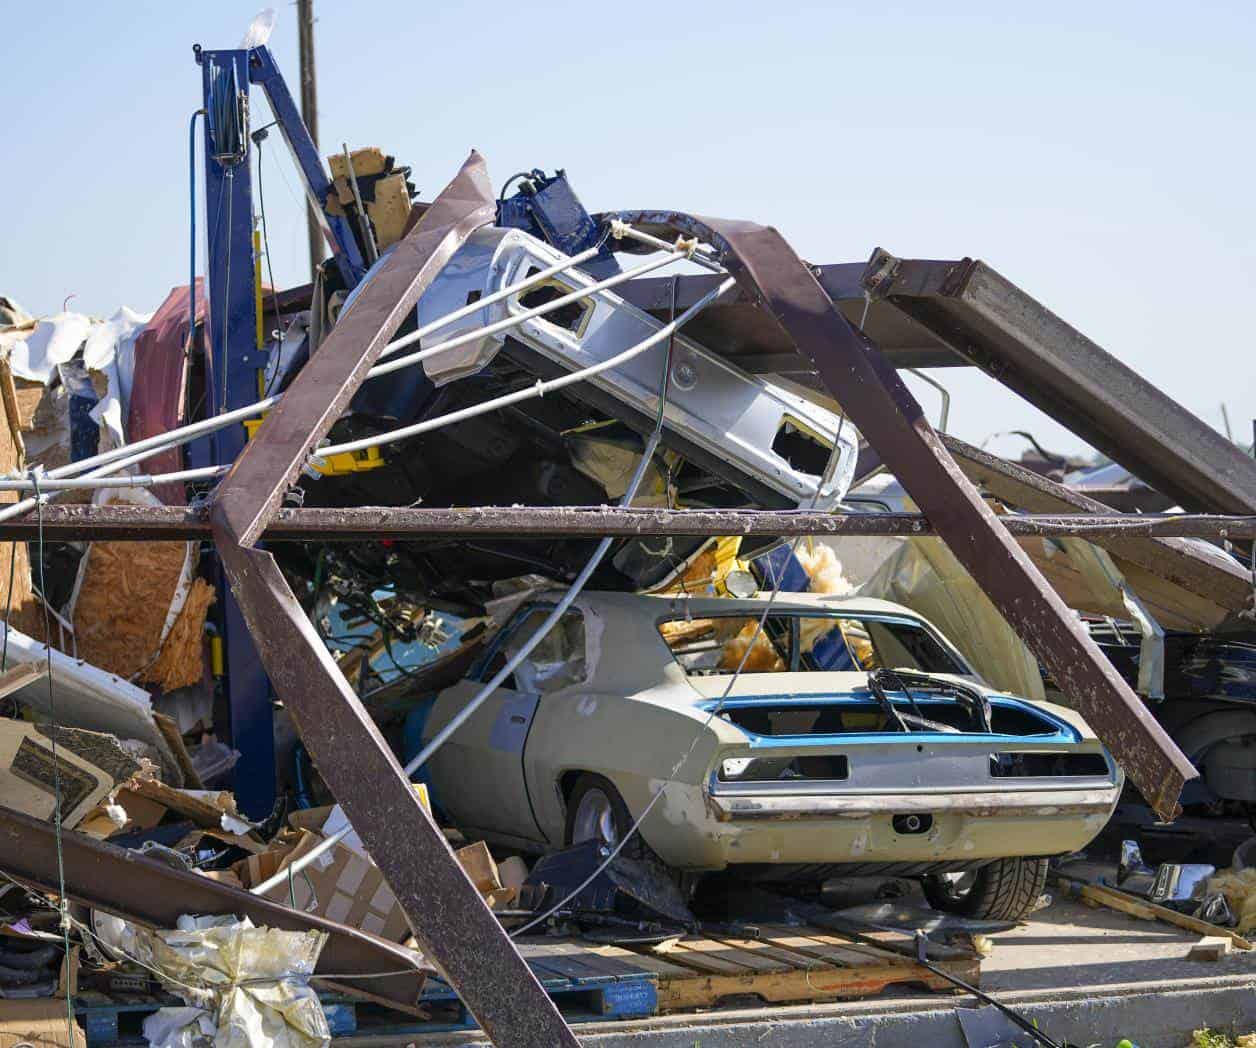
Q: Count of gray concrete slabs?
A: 1